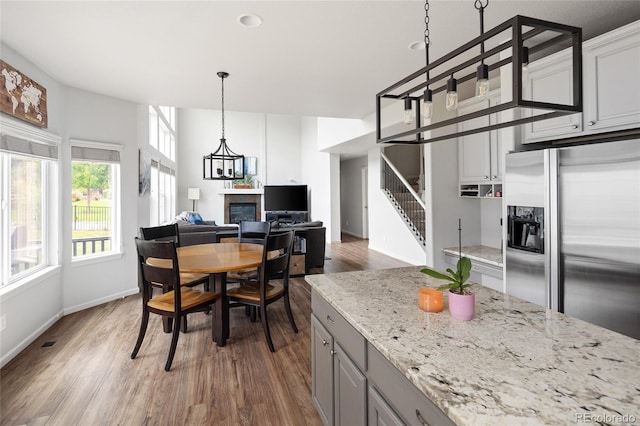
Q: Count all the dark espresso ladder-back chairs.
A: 4